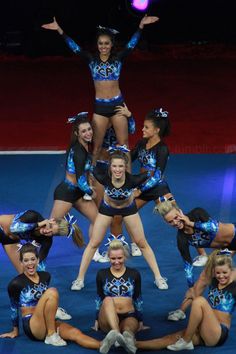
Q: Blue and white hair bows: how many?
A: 9